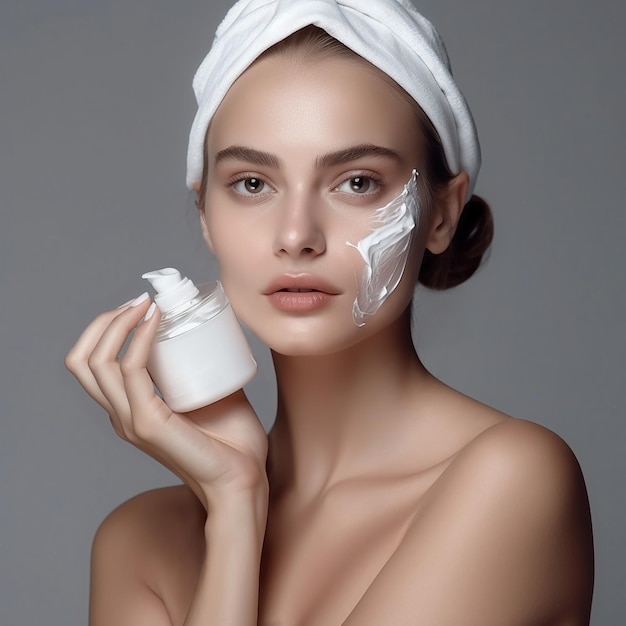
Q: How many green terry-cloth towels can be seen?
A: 0